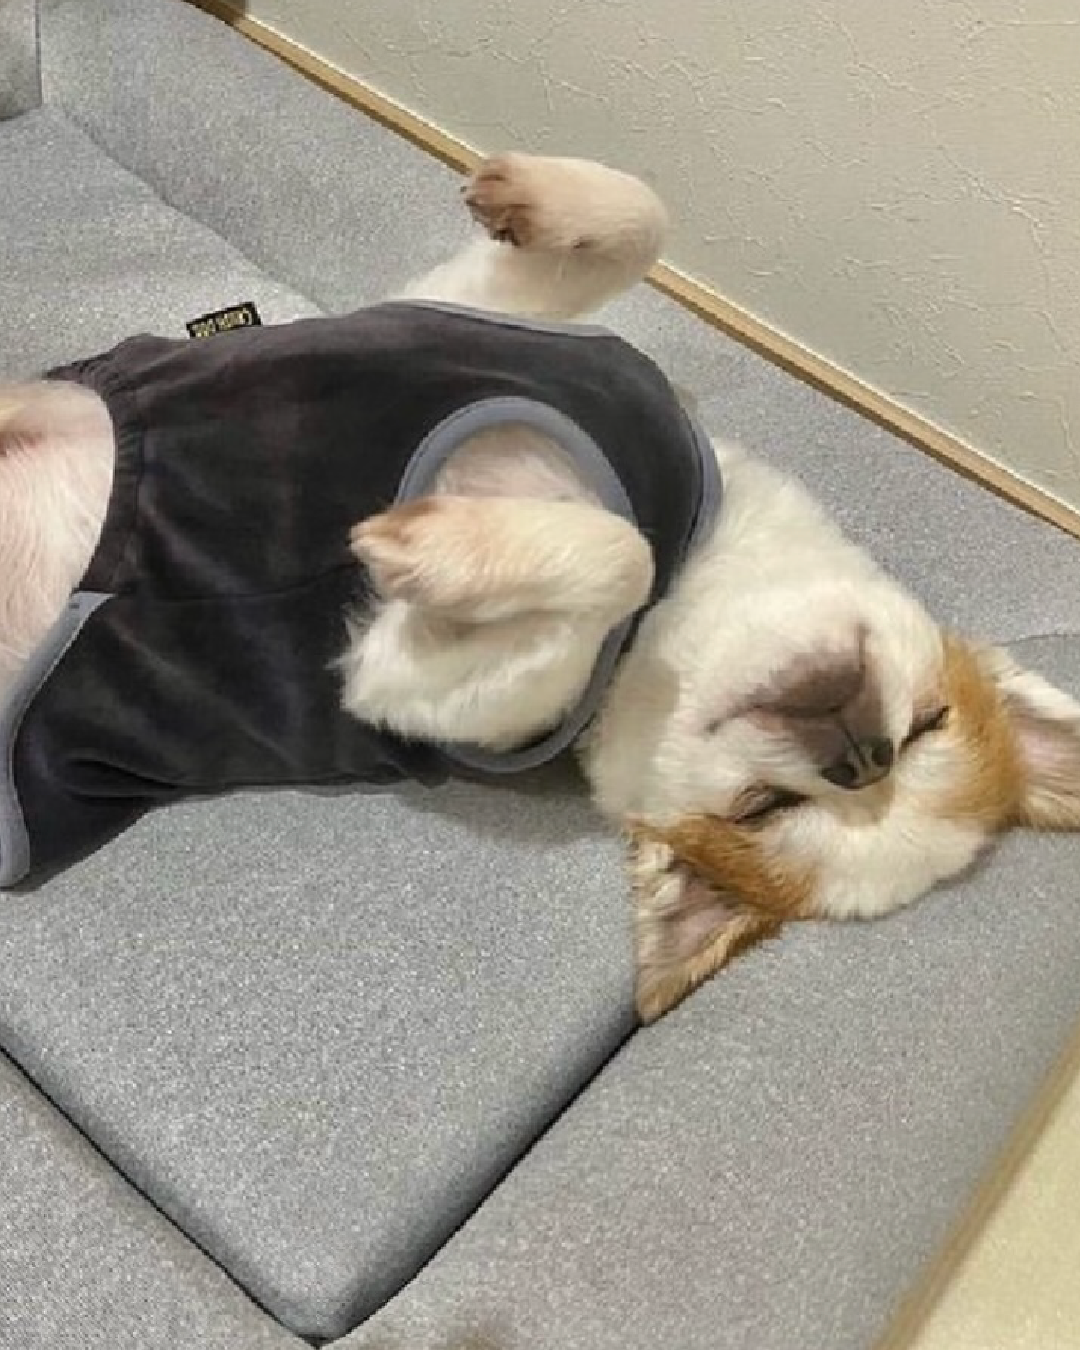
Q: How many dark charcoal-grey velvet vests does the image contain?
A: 1